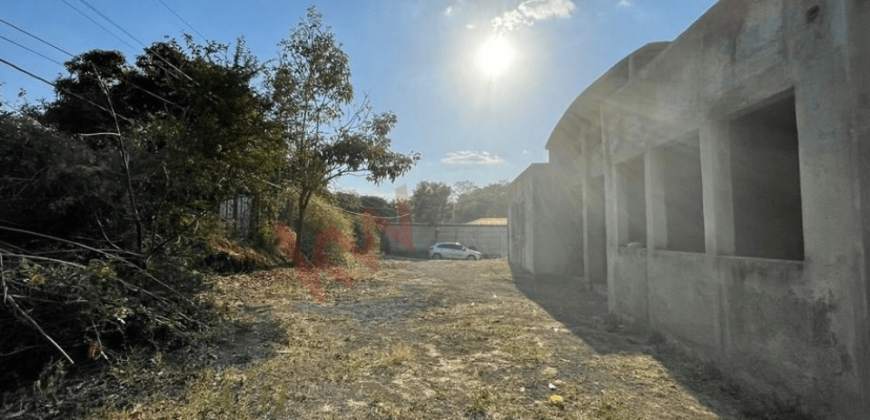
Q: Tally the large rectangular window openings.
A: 3